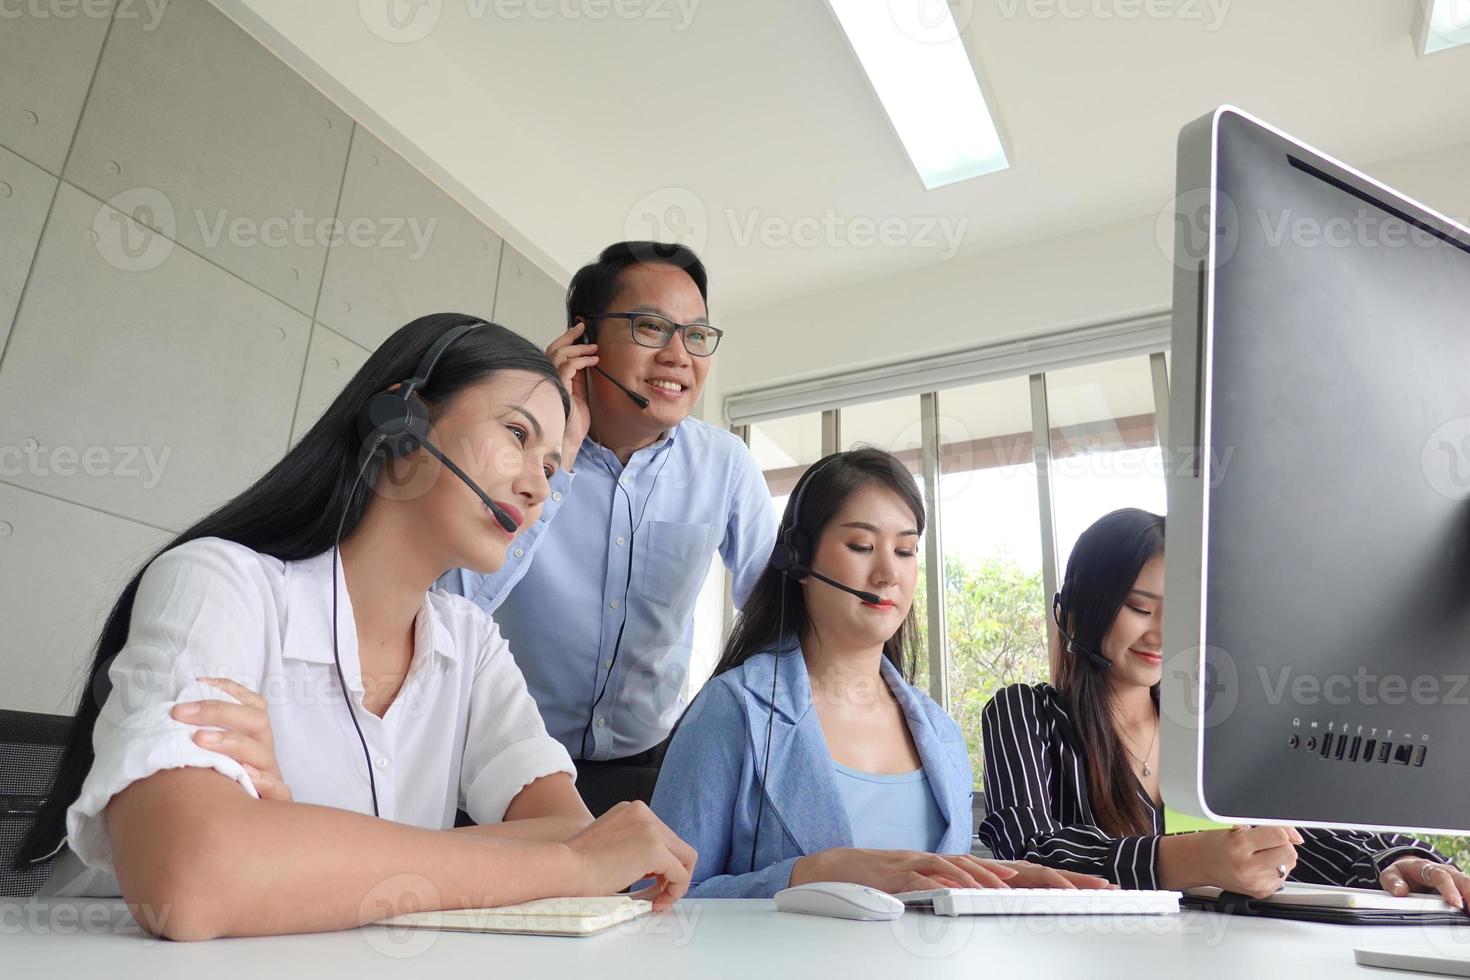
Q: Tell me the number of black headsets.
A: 4